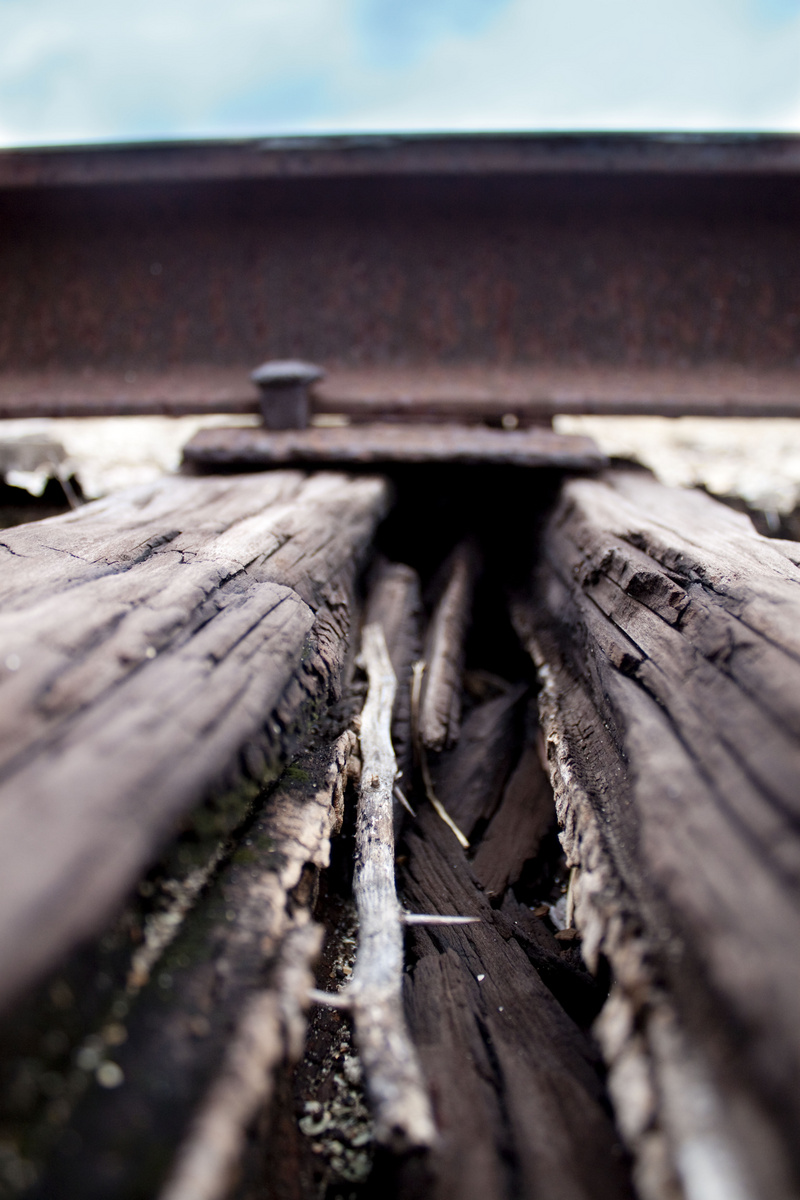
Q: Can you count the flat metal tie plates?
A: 1